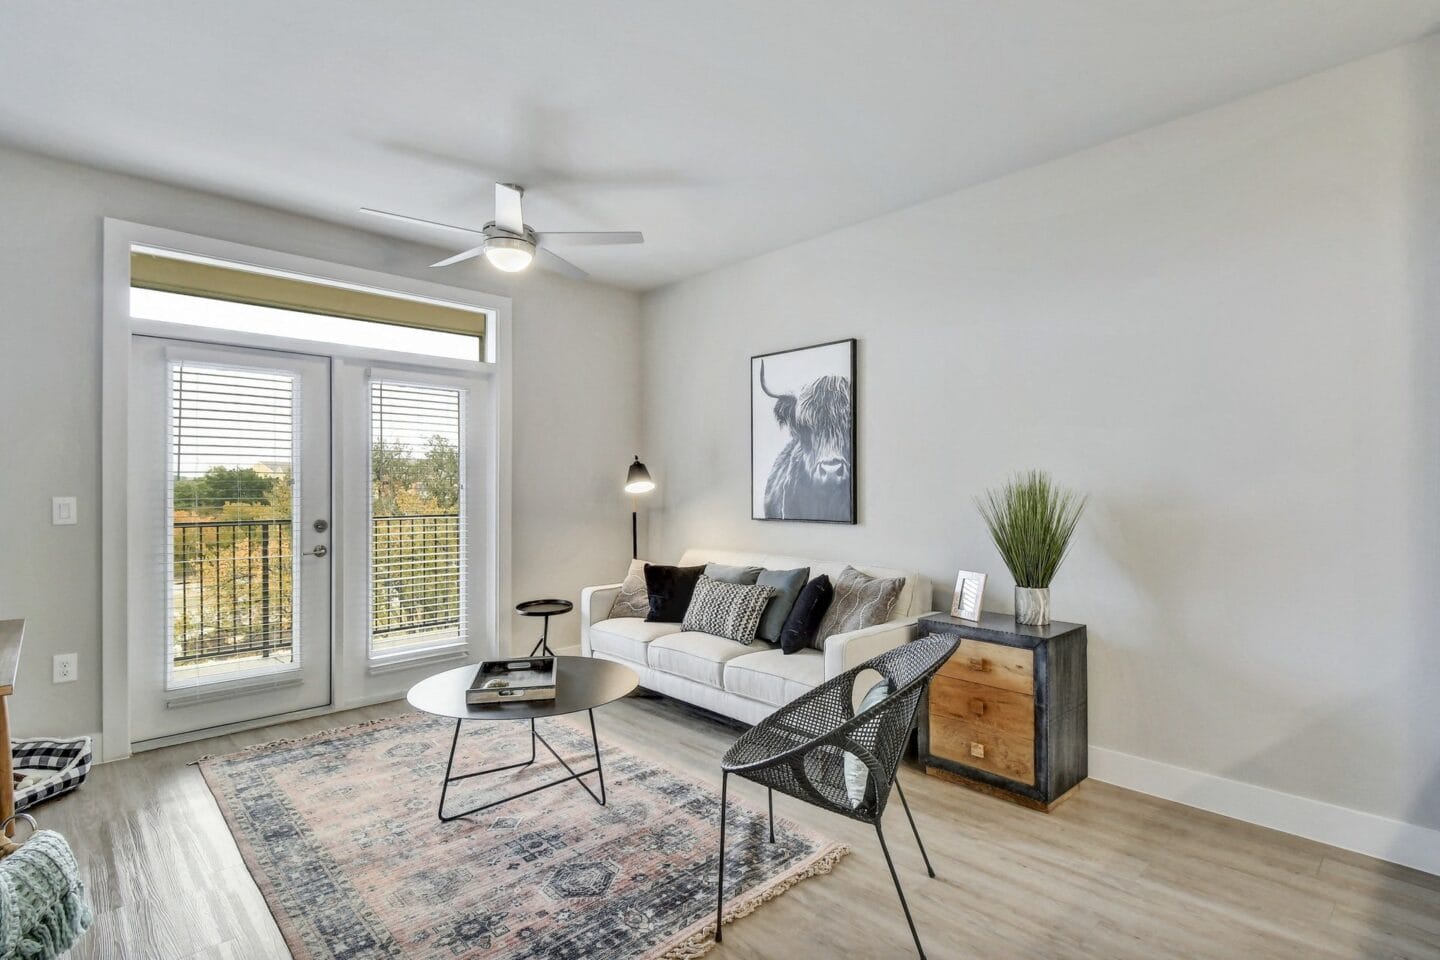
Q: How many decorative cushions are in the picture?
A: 8